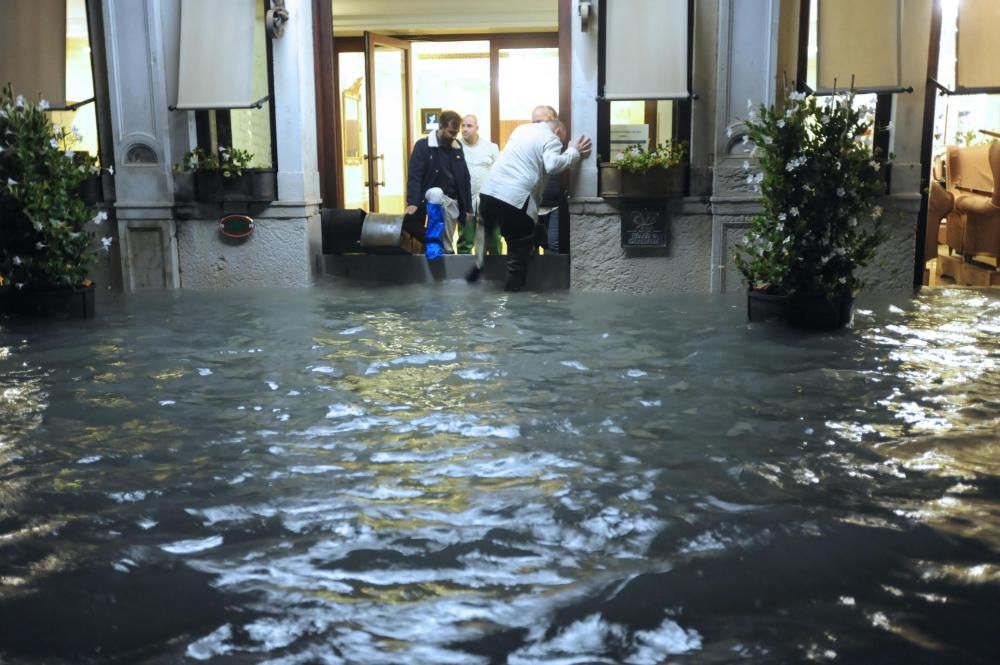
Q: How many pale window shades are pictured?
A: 5